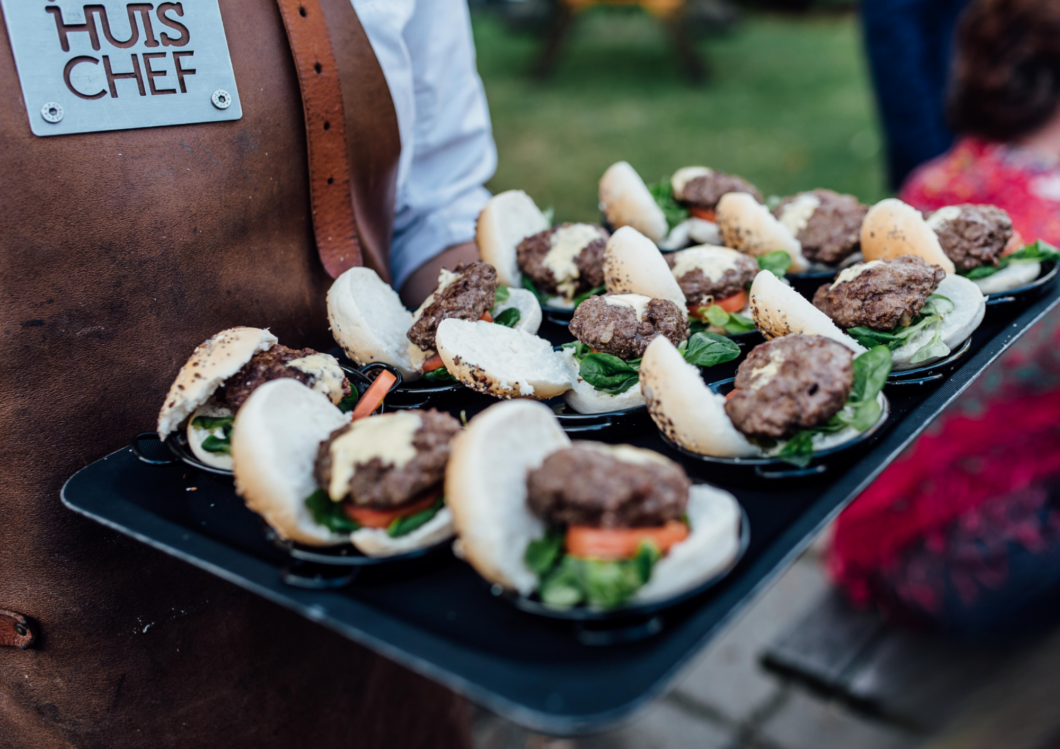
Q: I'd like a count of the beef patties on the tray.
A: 12